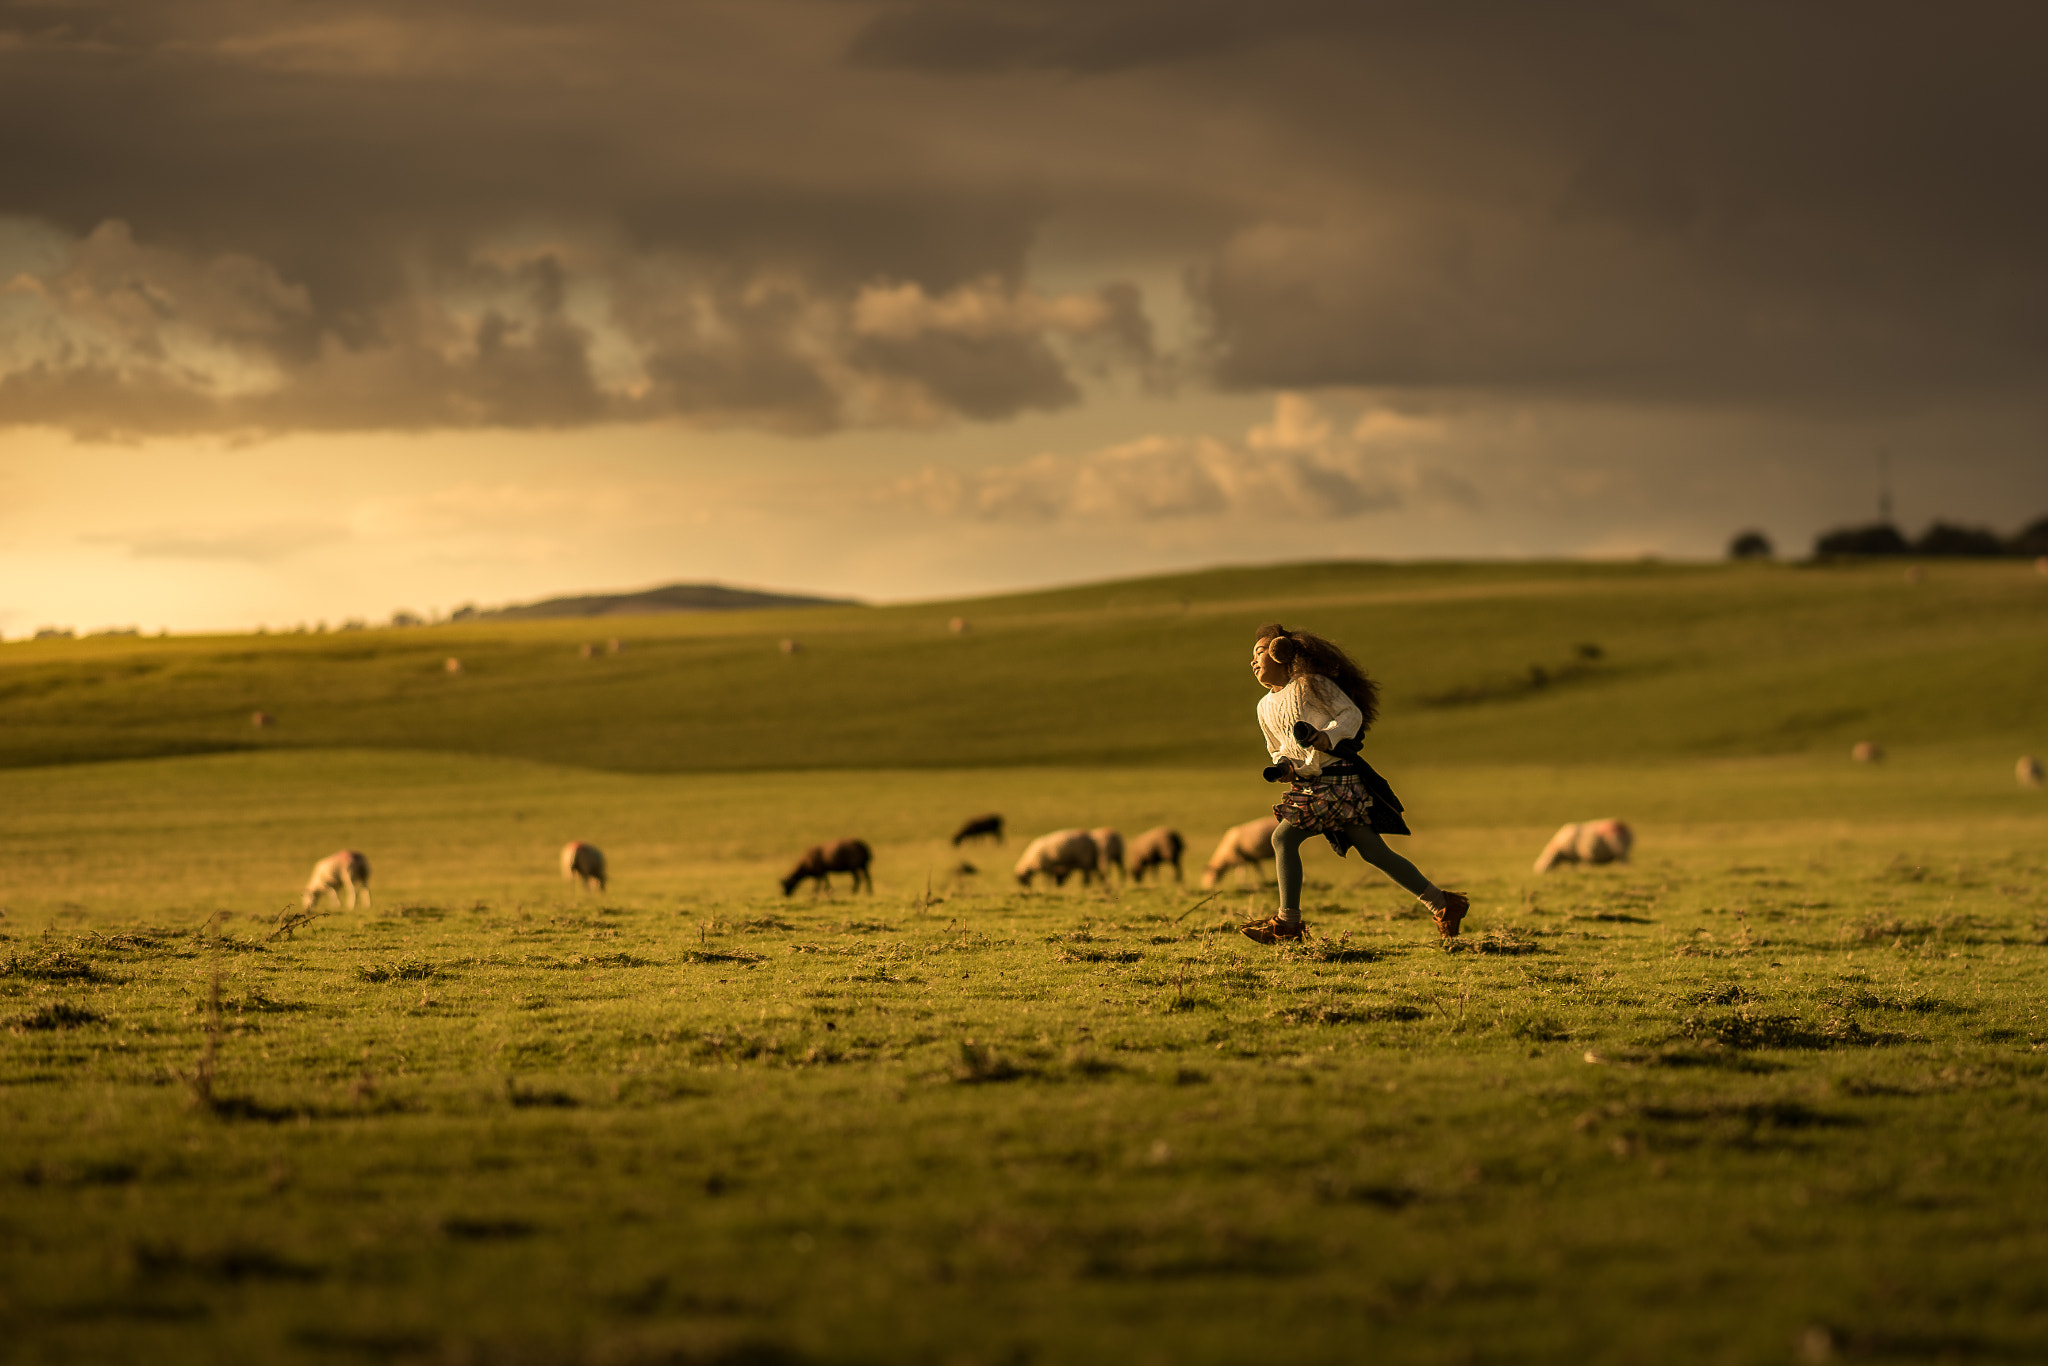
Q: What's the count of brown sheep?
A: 2